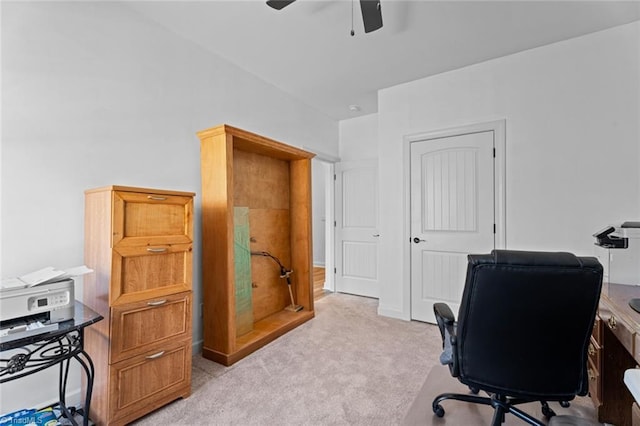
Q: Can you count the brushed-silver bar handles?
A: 4